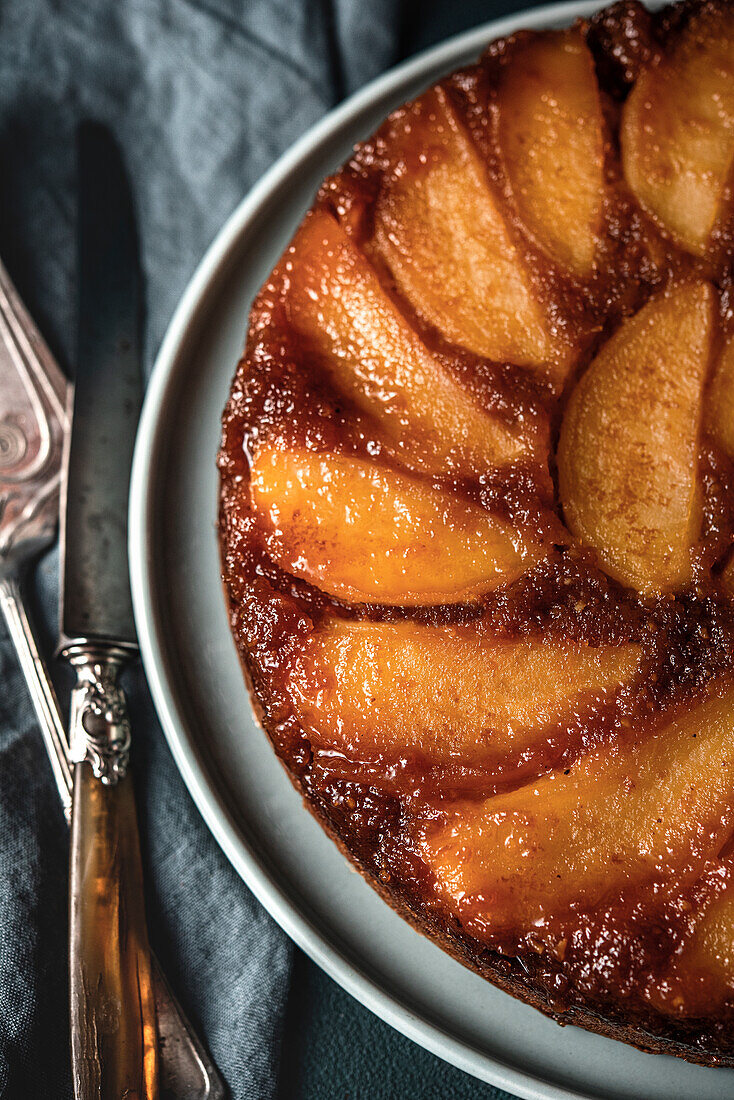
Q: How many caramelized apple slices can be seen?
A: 10